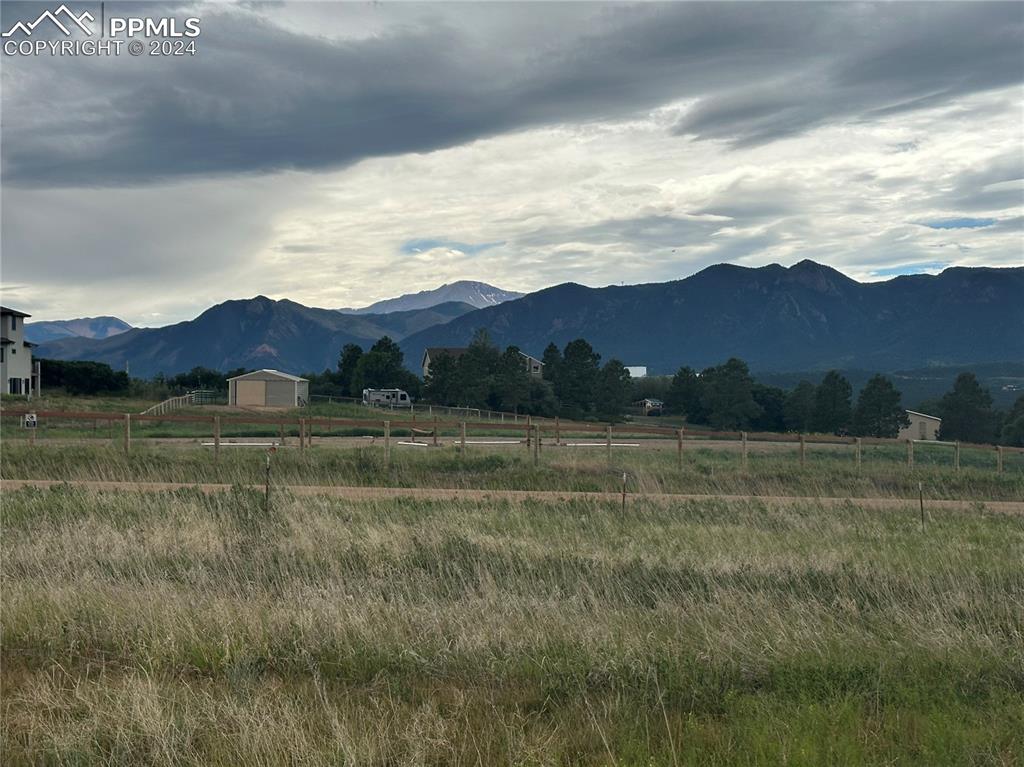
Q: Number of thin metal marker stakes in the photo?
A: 3